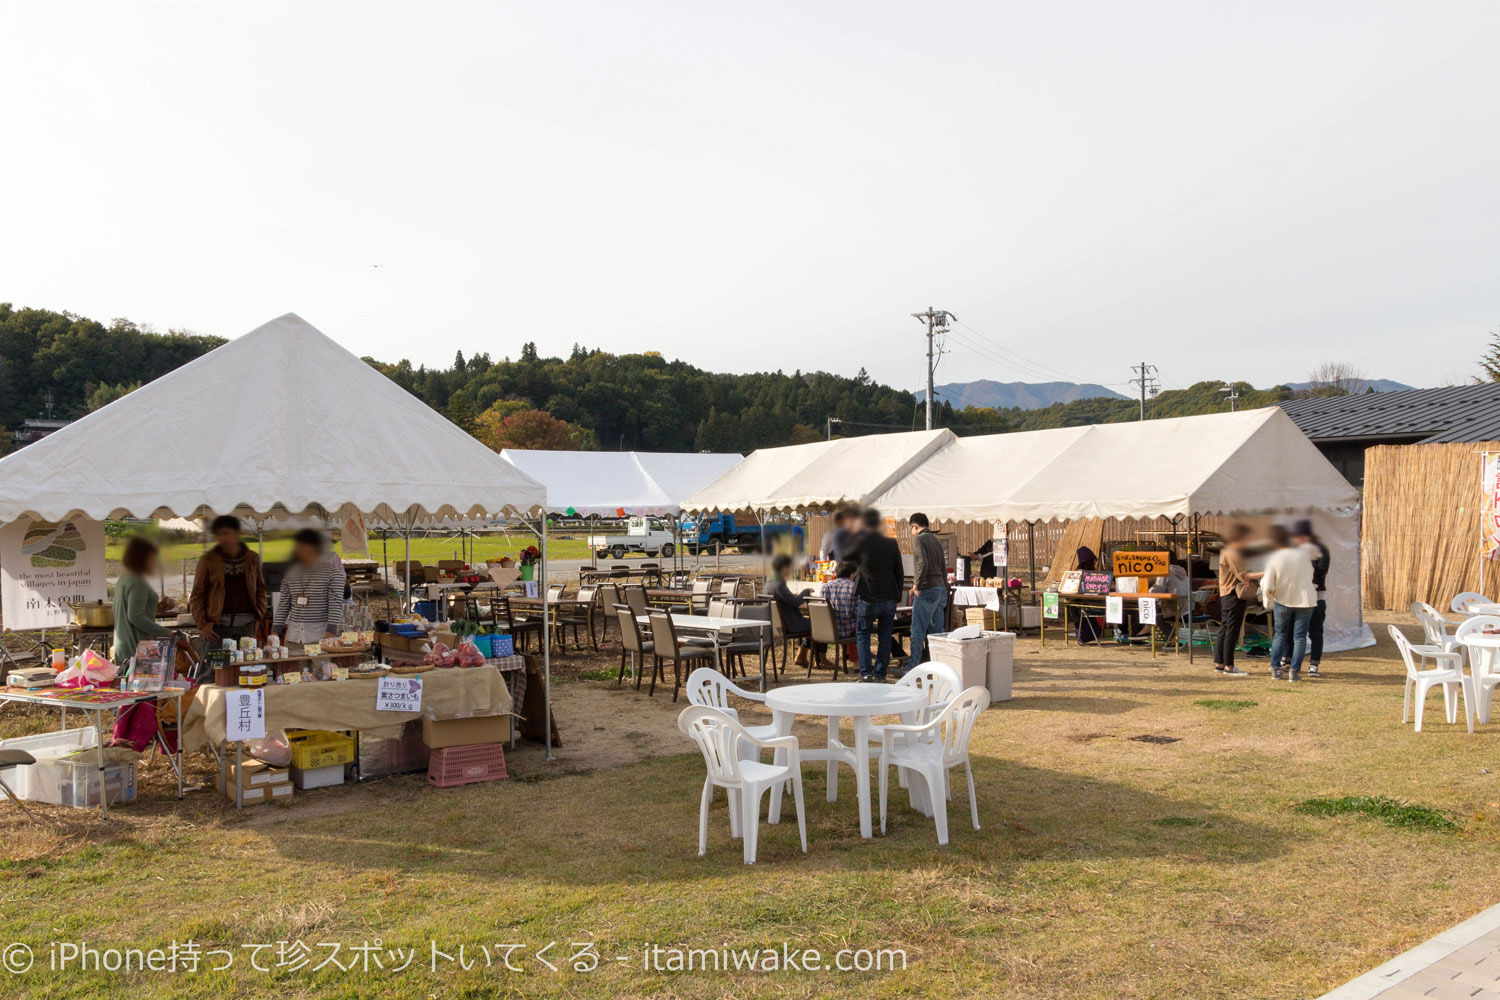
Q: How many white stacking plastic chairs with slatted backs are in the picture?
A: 8